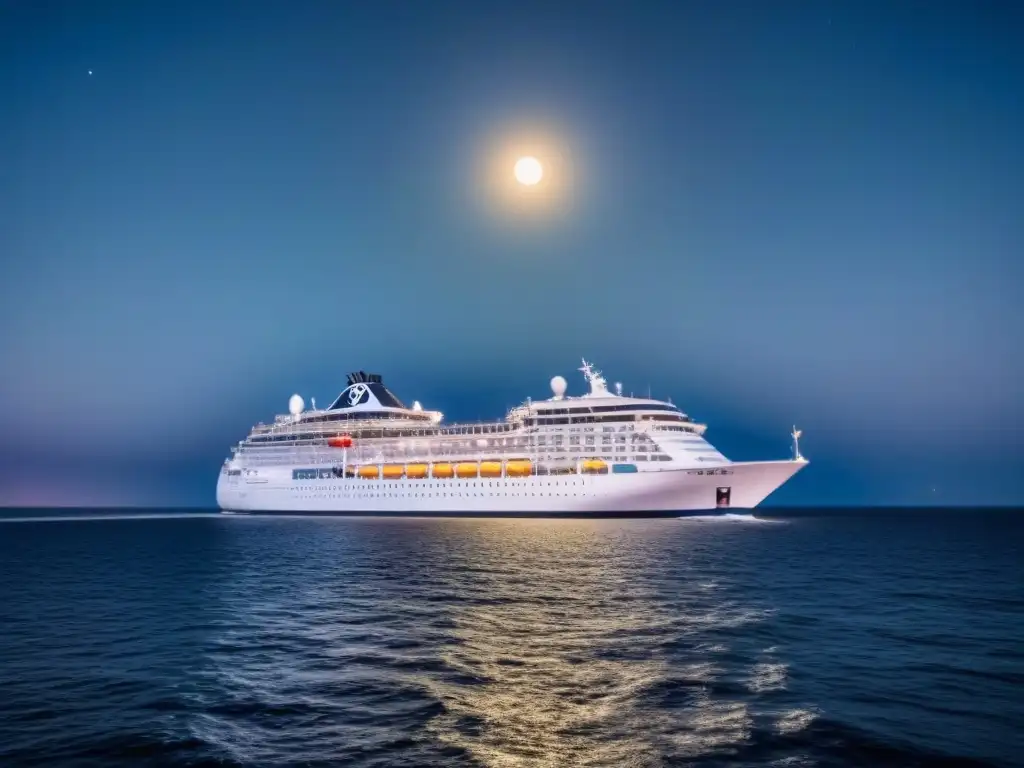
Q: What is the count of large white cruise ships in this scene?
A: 1